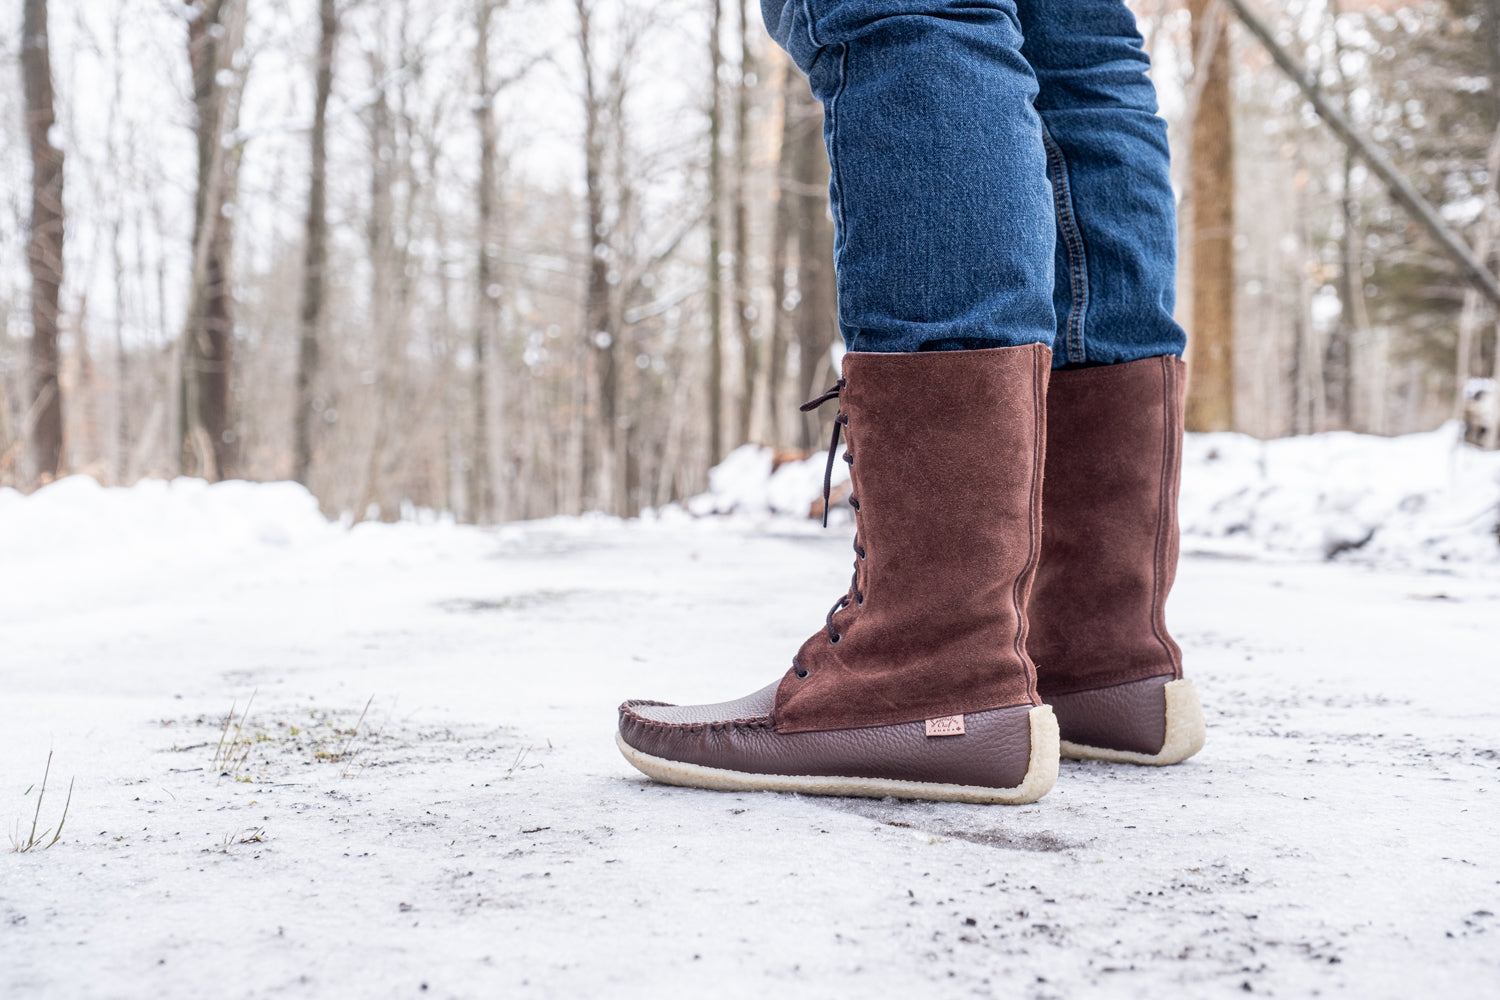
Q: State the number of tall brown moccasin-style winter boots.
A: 2